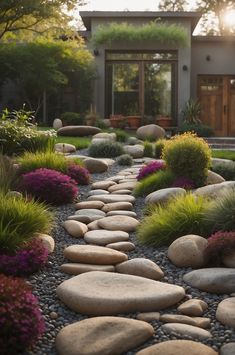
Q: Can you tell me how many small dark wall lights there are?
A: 3